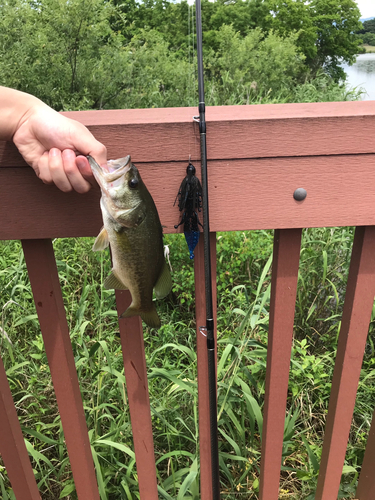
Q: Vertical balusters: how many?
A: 7